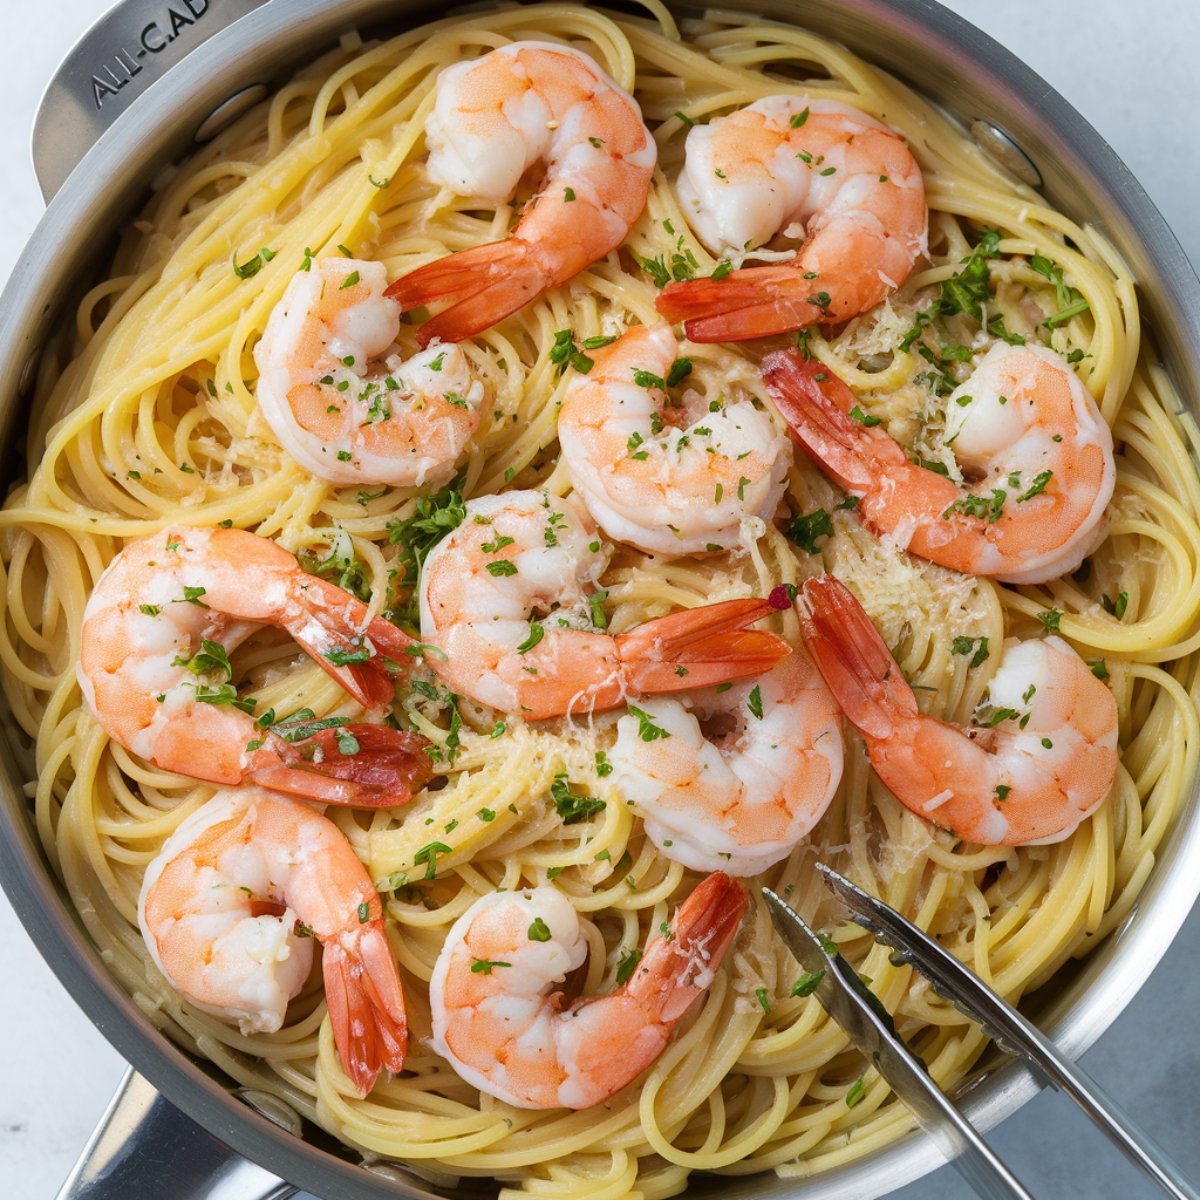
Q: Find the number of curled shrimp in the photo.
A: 11